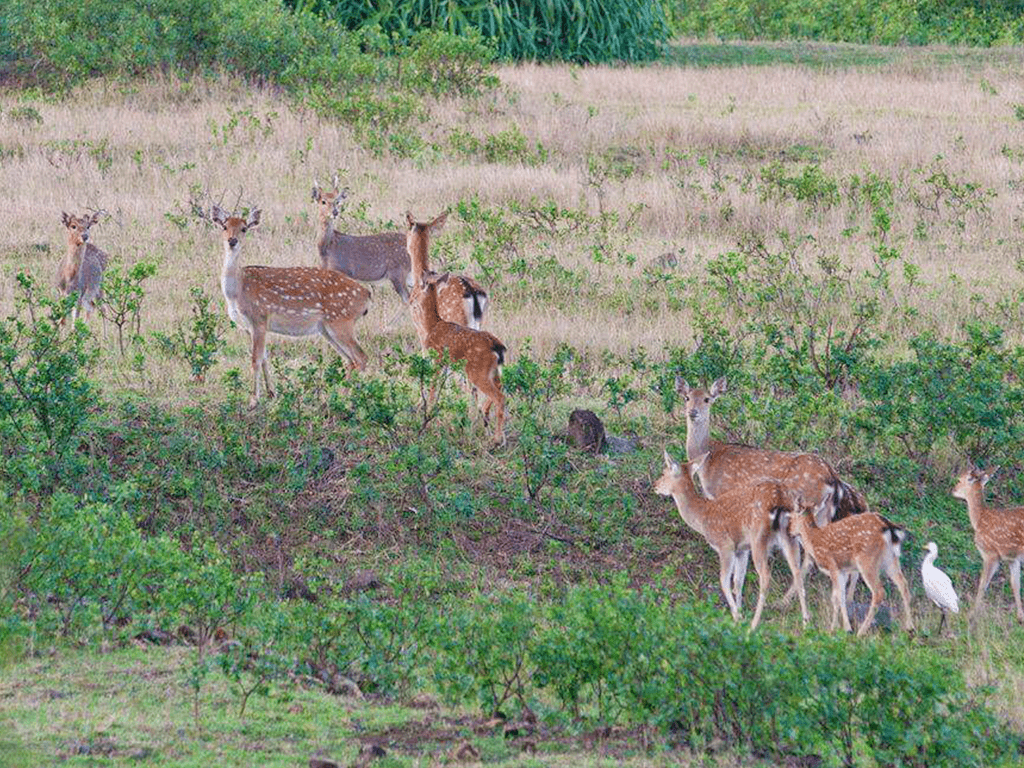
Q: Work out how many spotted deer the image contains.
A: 9